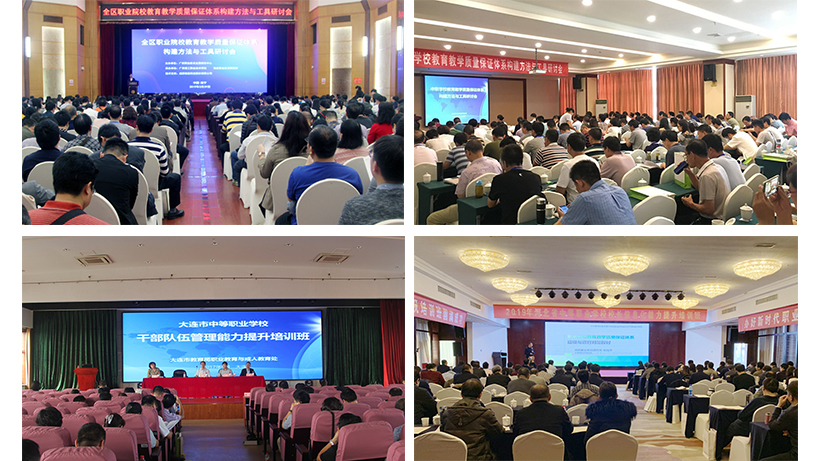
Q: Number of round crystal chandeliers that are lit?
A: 9